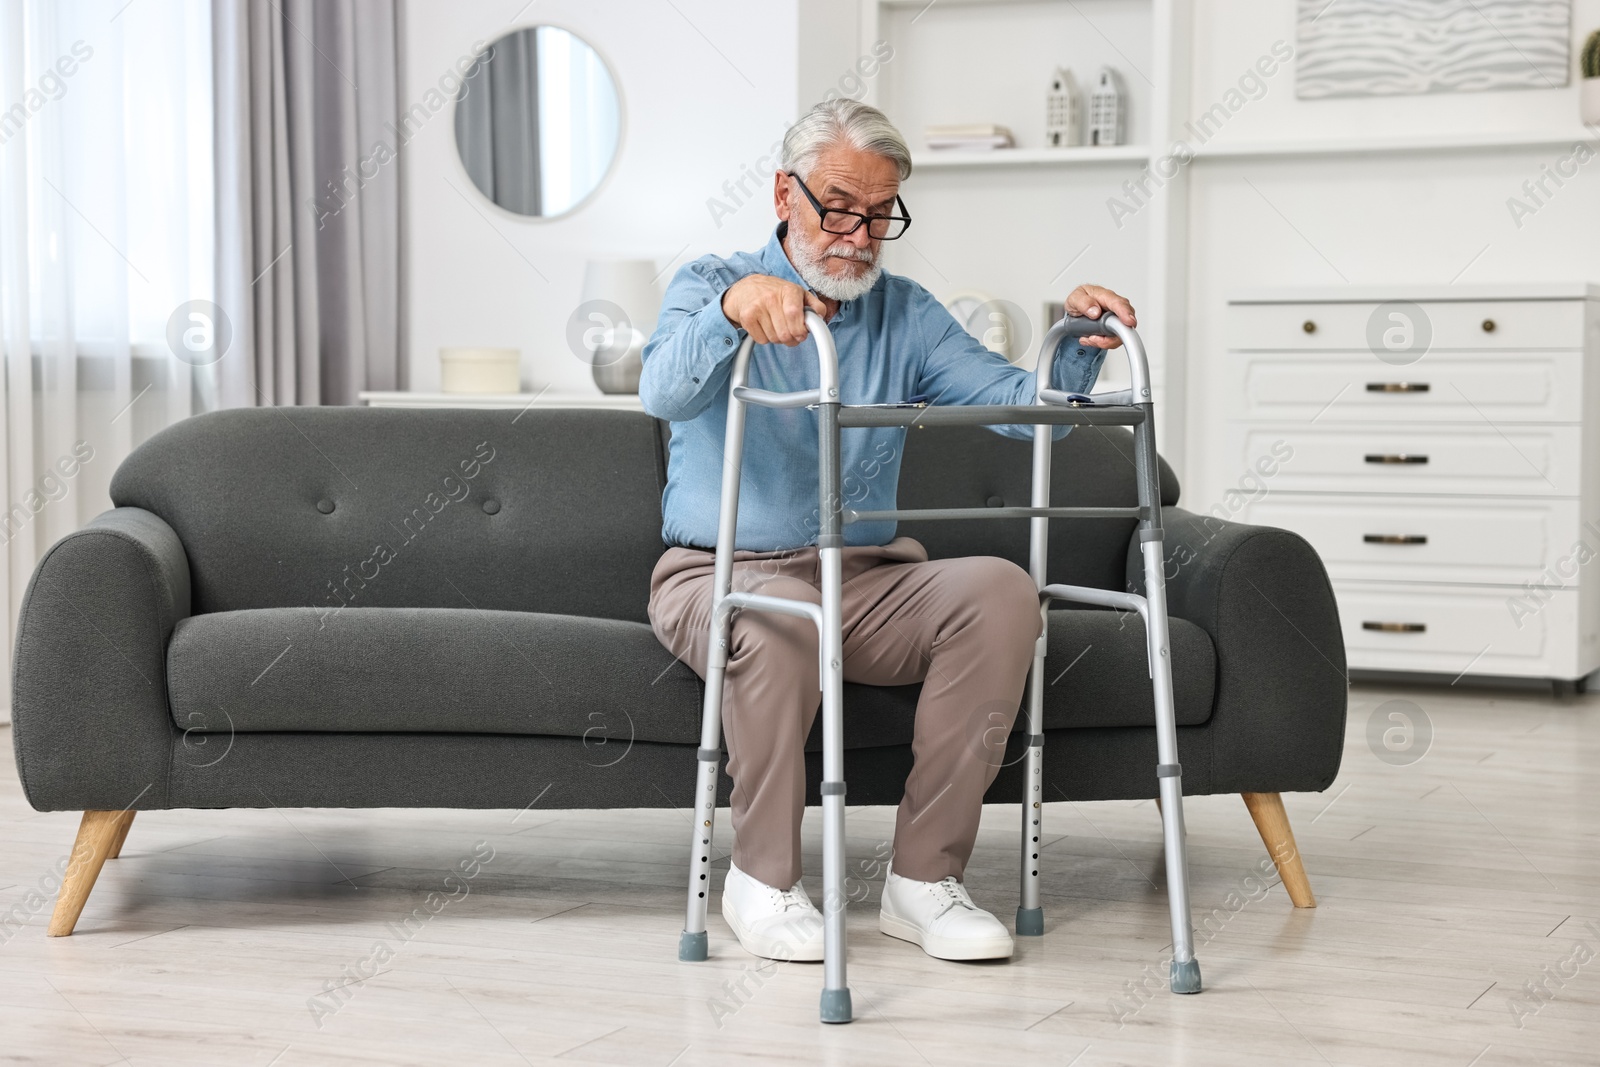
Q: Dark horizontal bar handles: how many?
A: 4